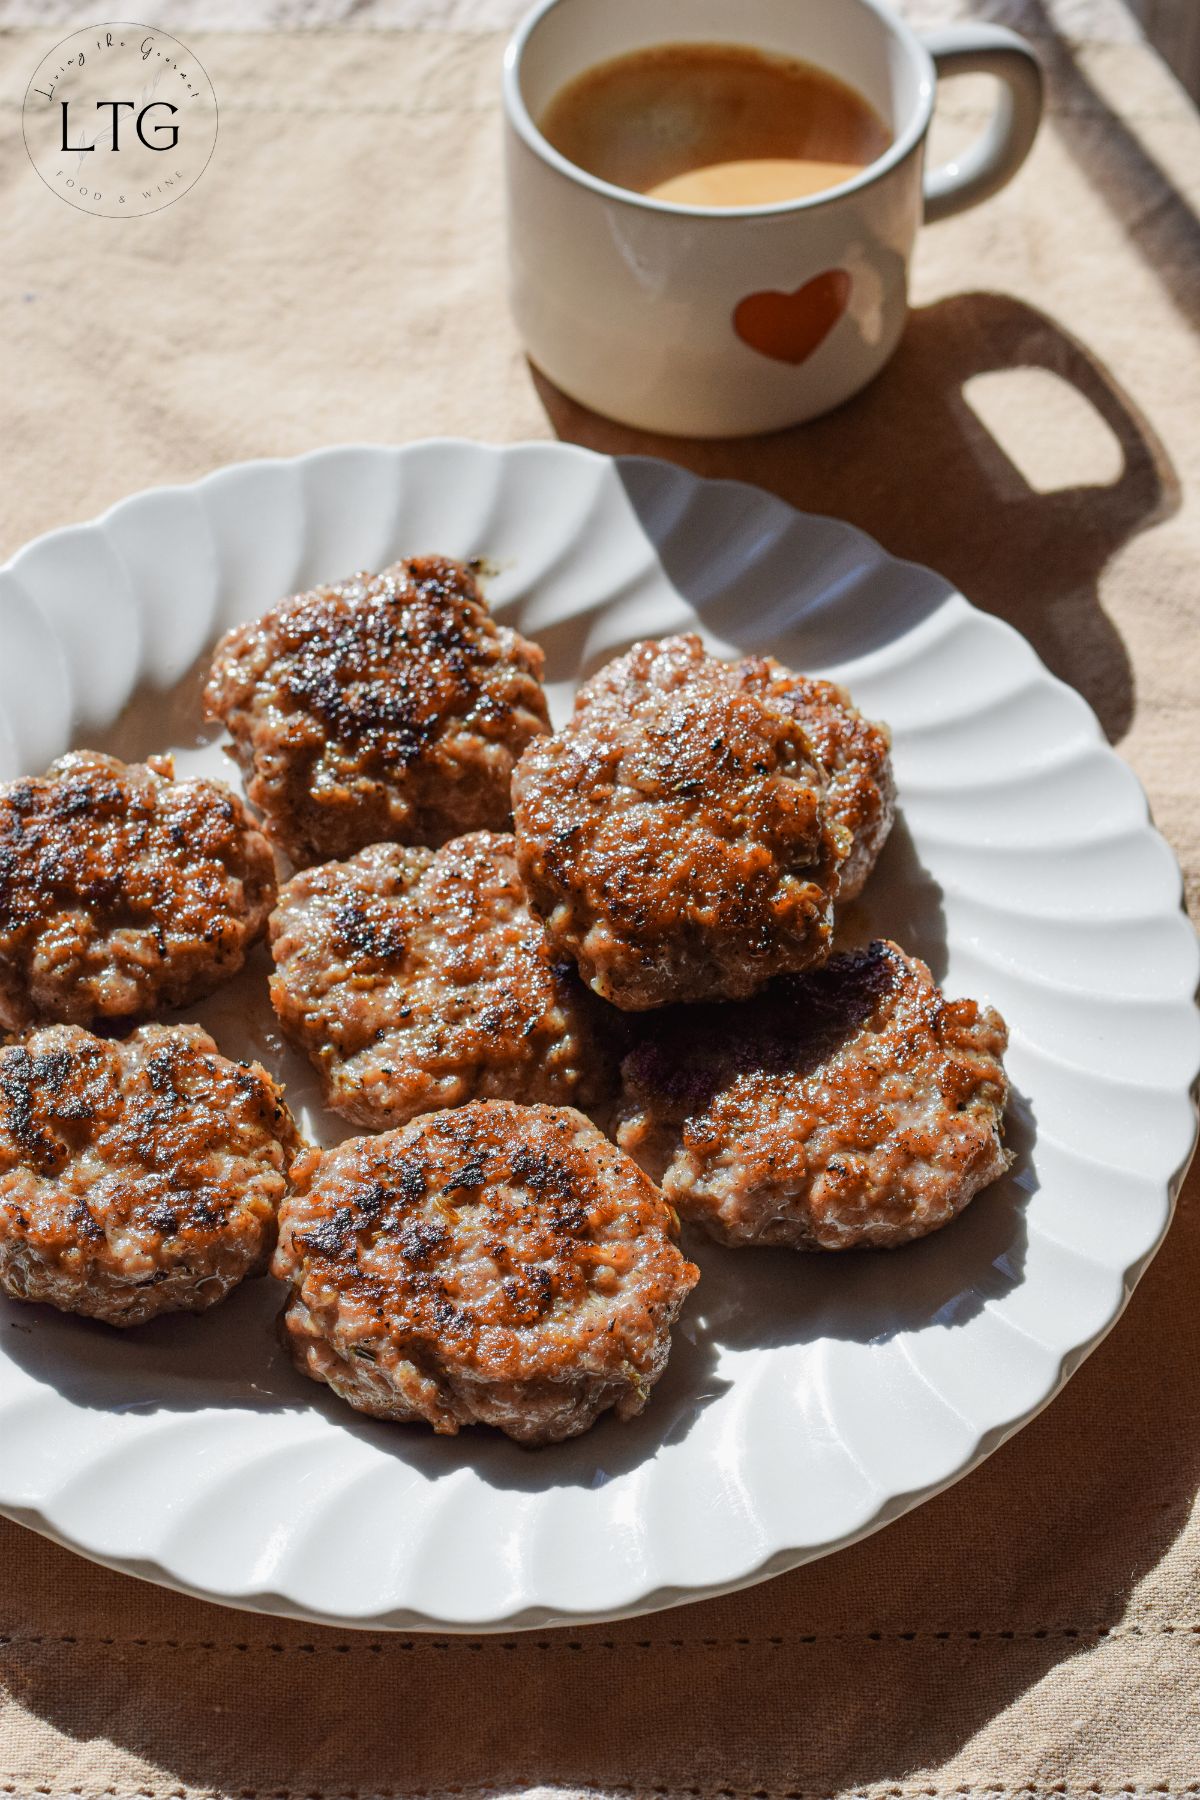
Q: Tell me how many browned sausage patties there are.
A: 8